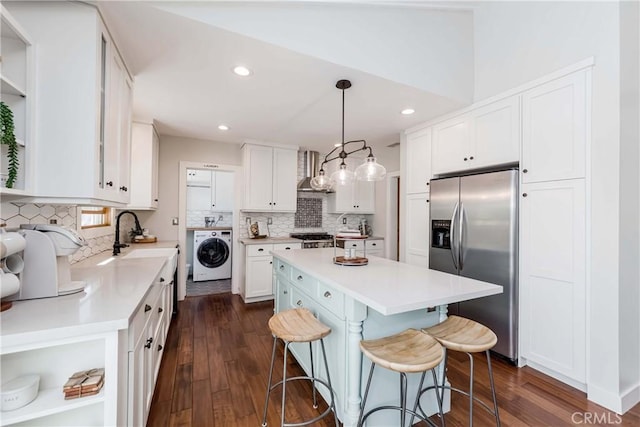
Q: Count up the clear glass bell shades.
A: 3